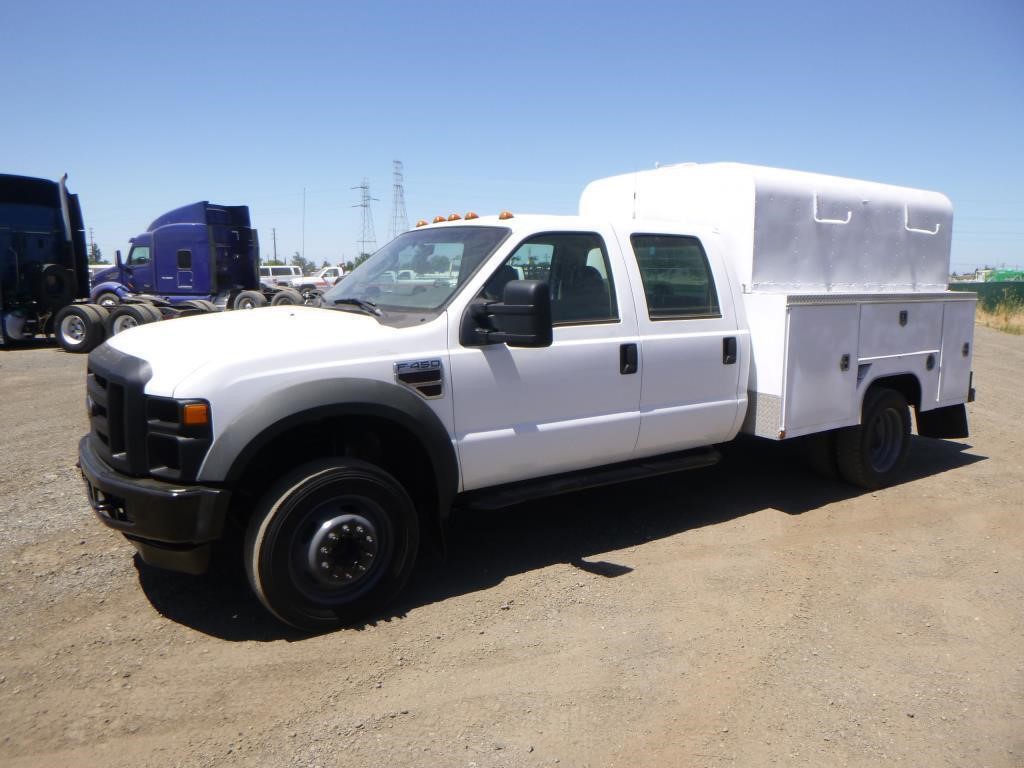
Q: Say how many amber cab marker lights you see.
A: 5